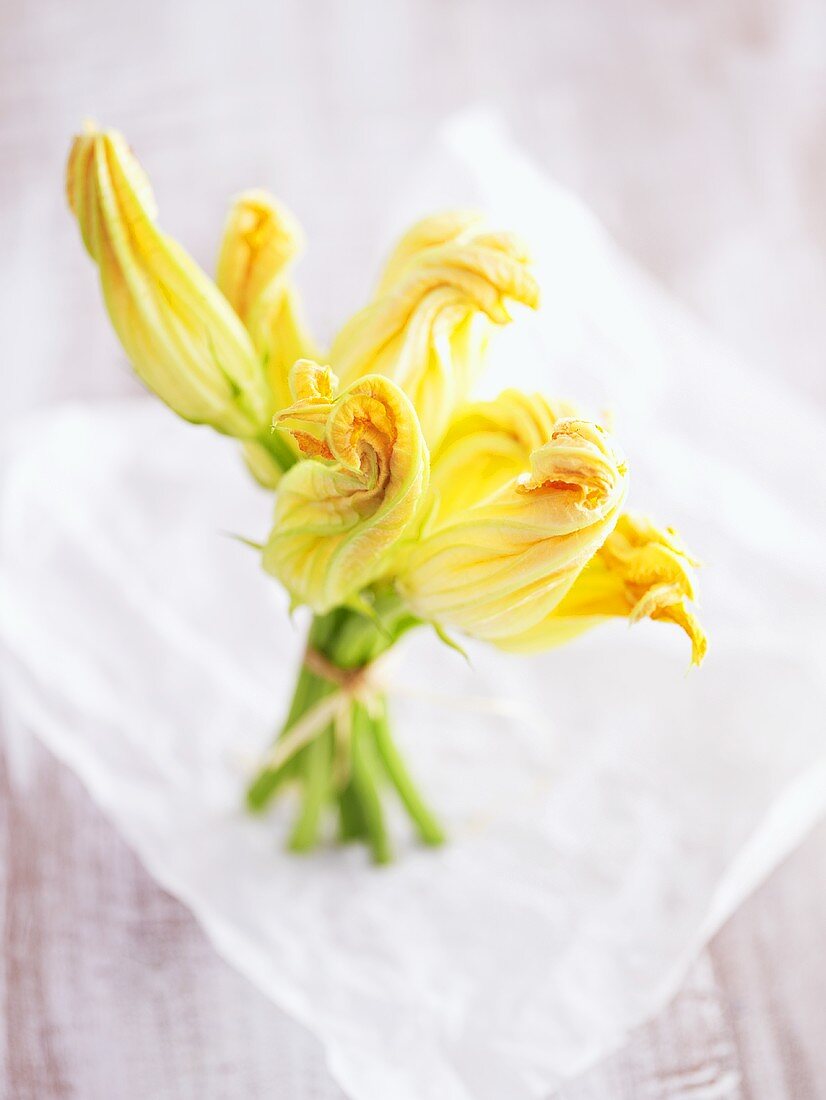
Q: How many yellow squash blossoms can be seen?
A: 7